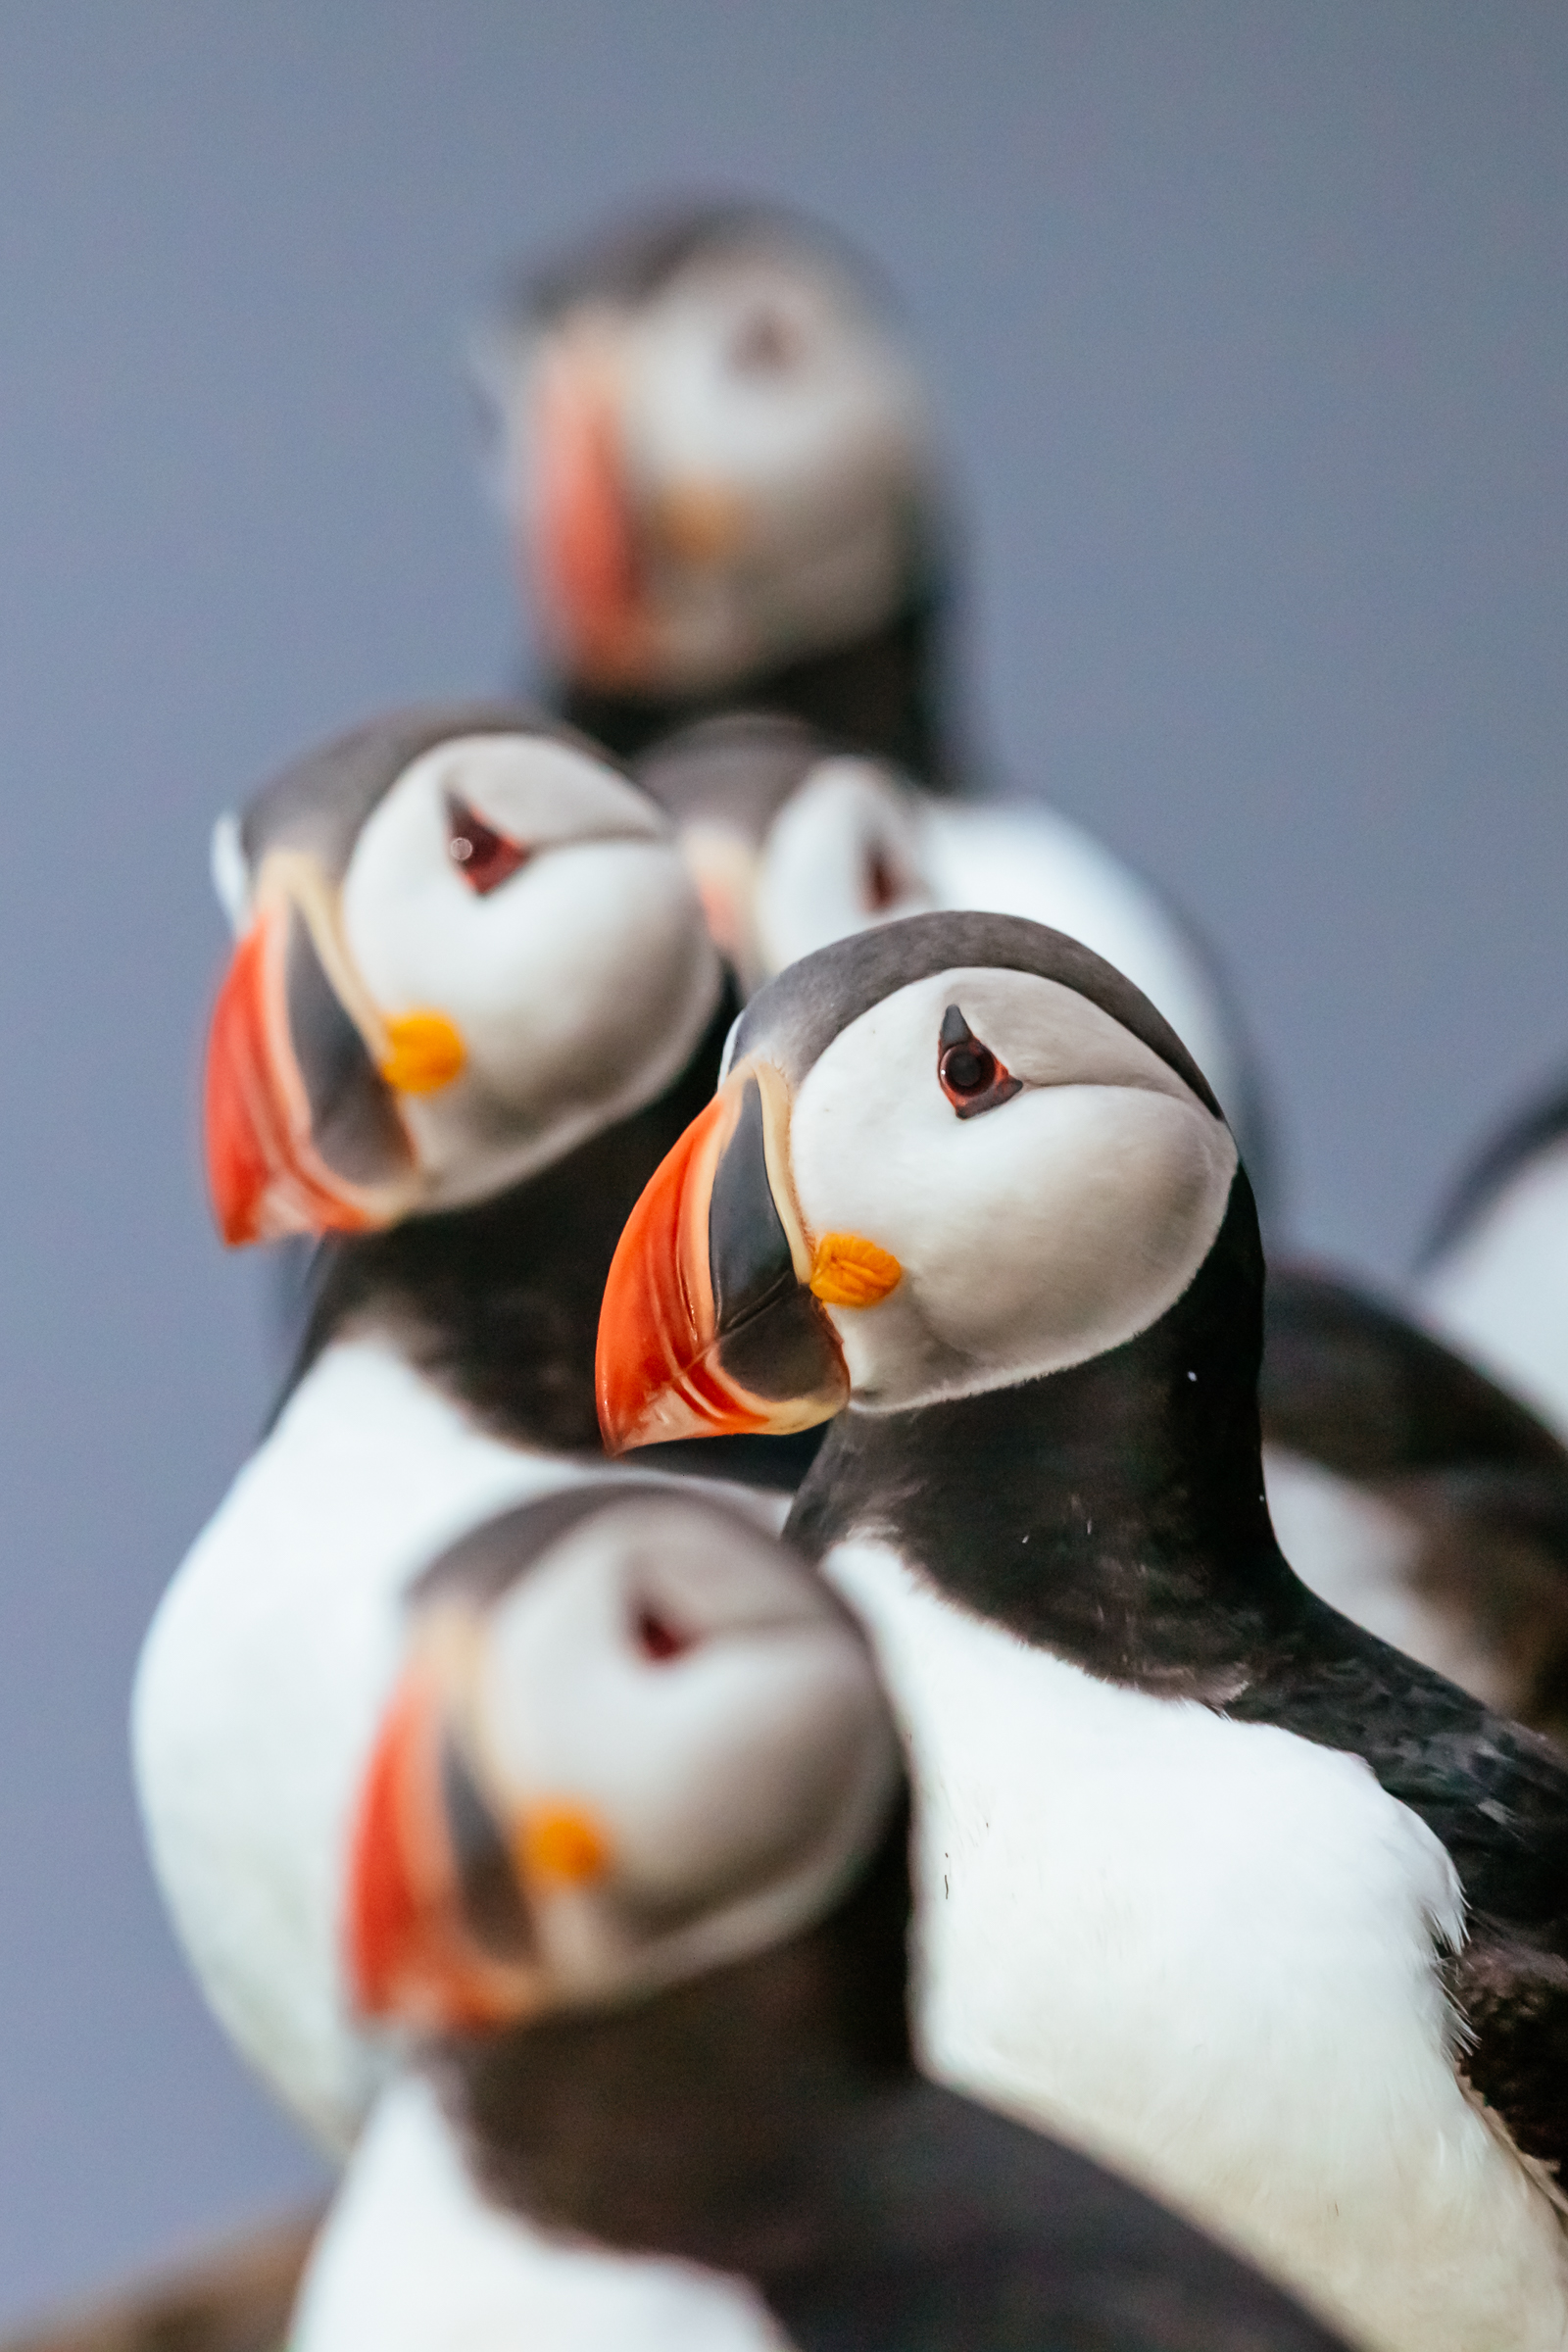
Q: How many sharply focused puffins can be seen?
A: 1